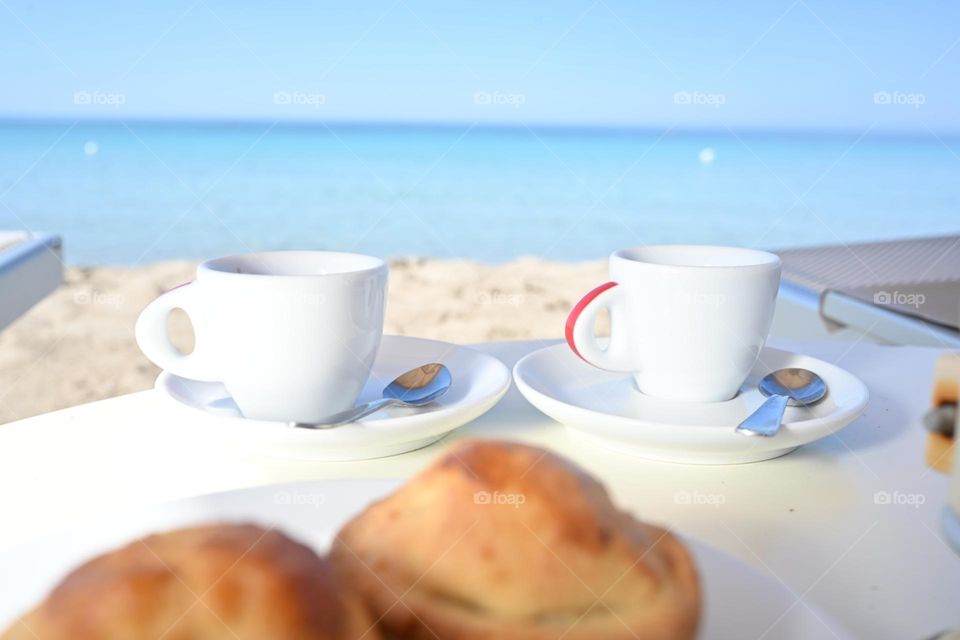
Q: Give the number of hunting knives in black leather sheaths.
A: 0